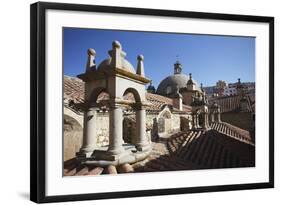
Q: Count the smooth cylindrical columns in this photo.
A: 3